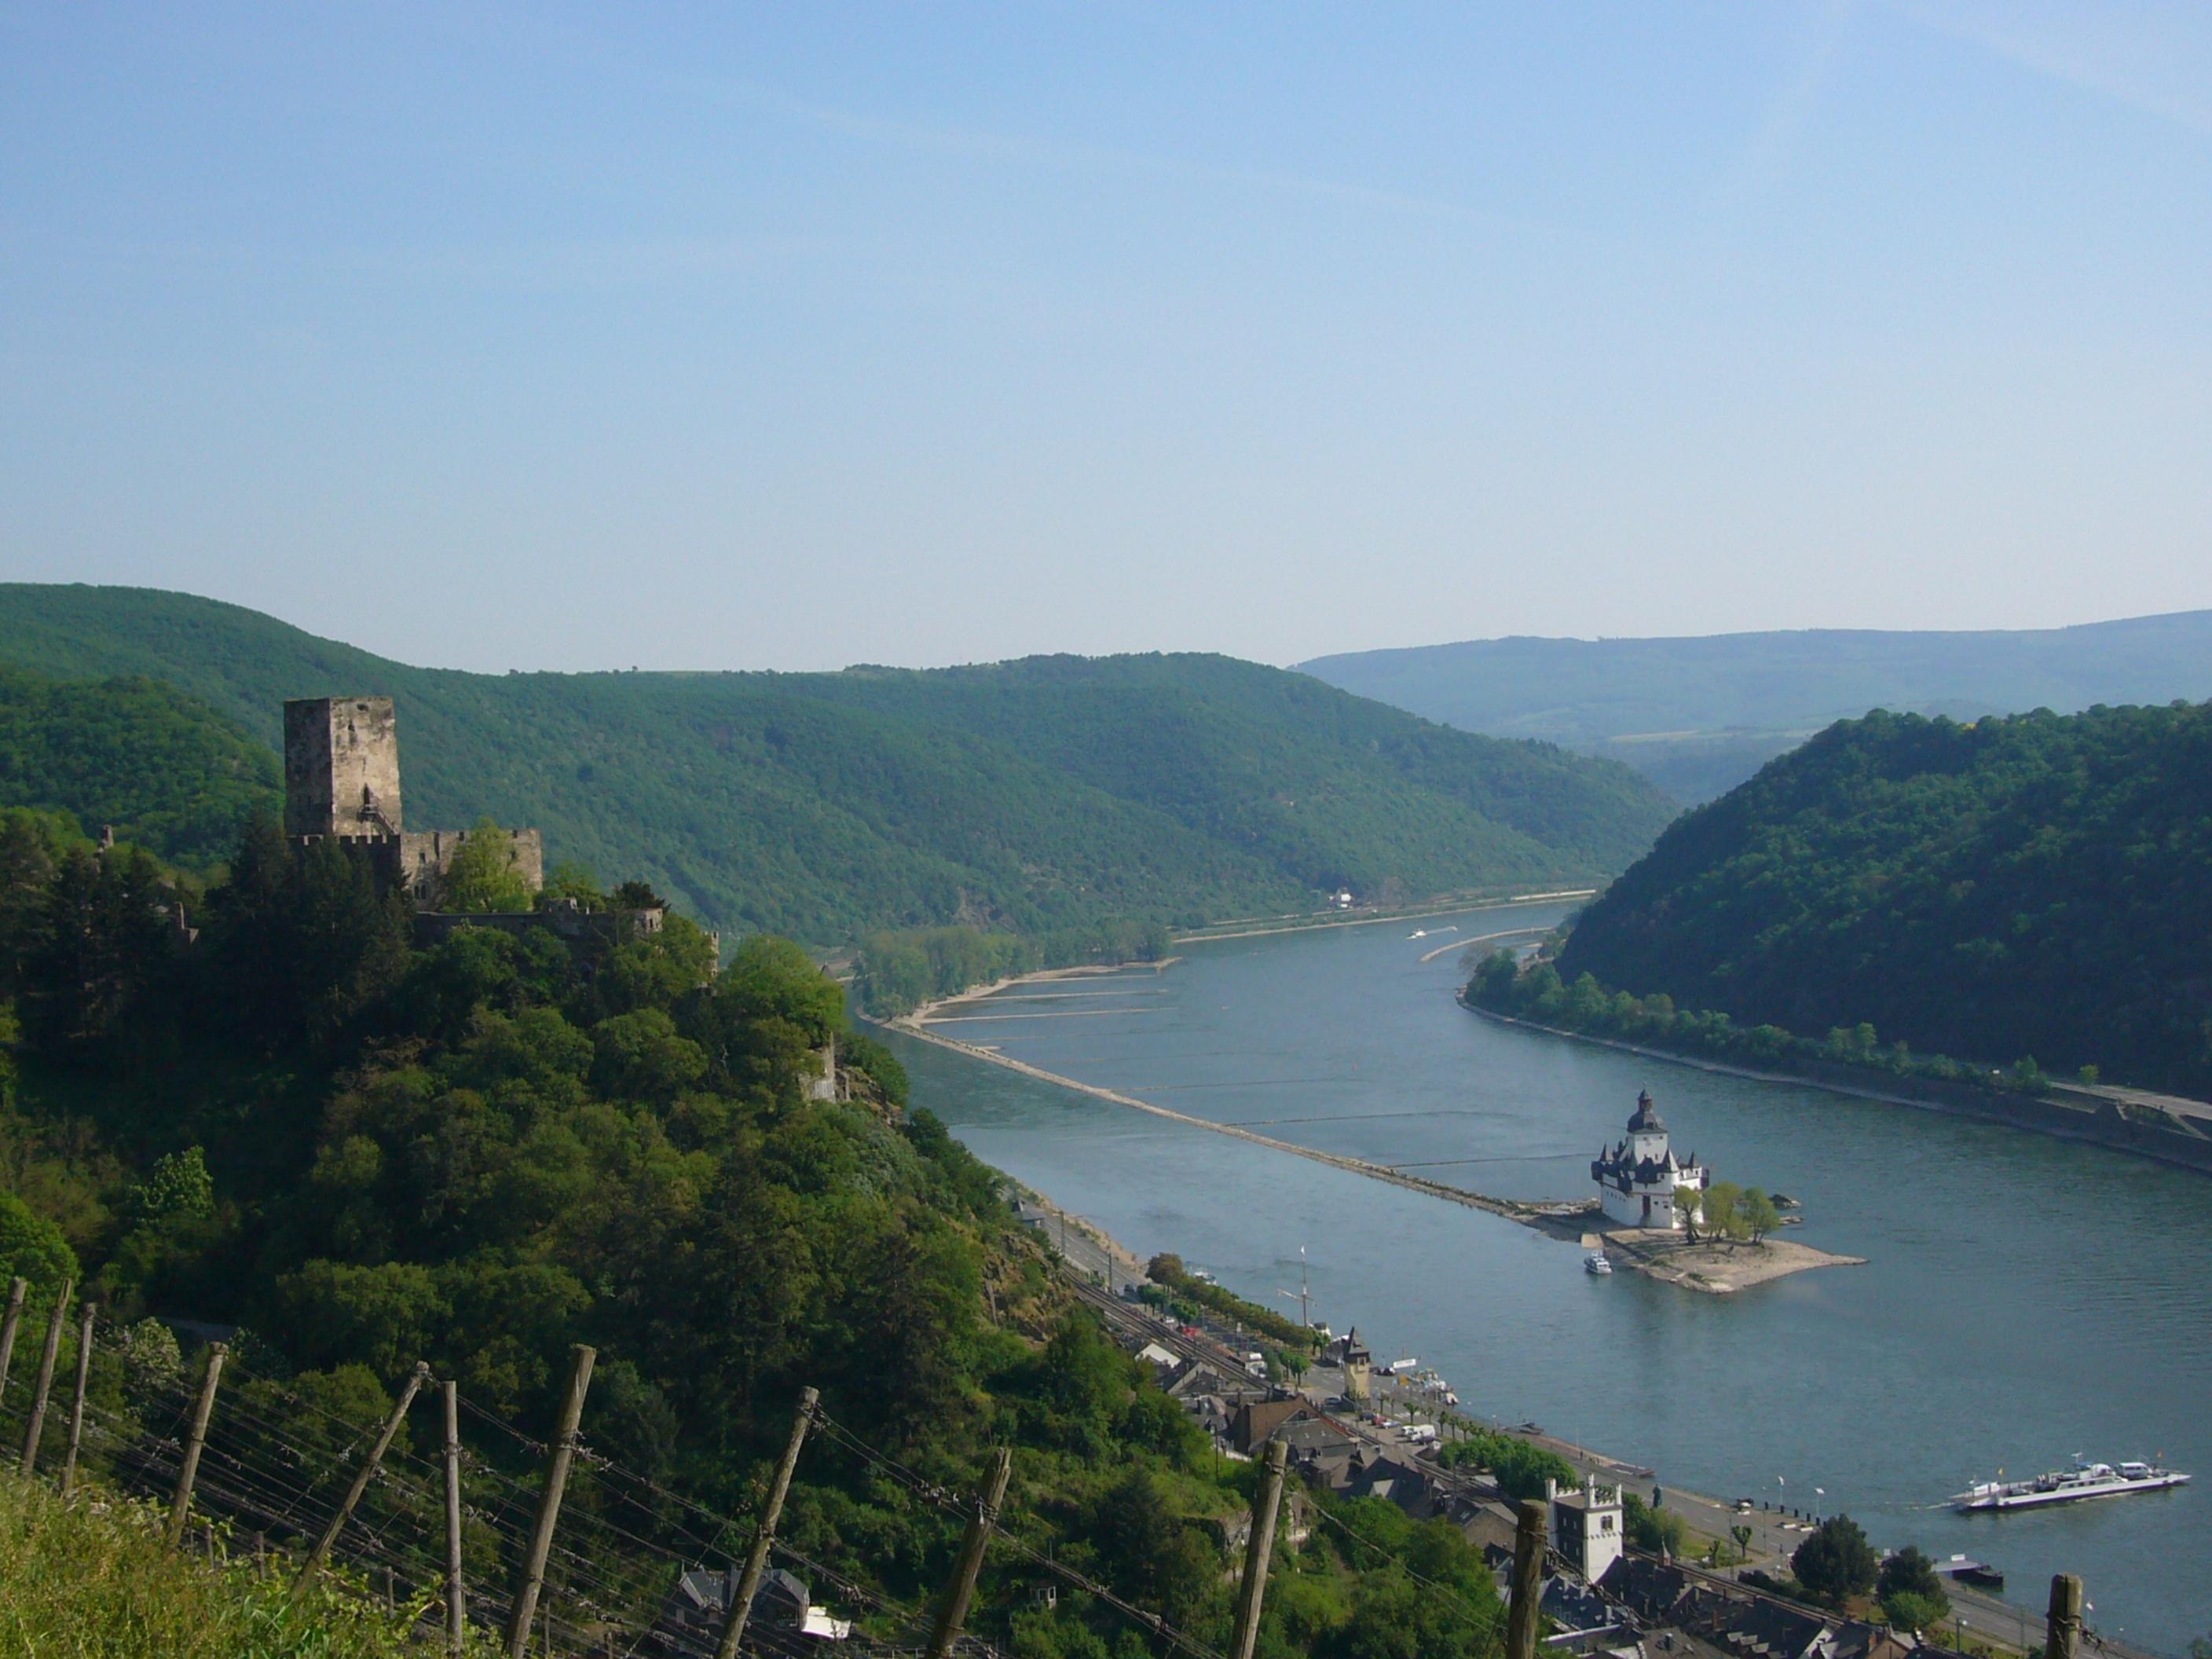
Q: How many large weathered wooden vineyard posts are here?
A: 12